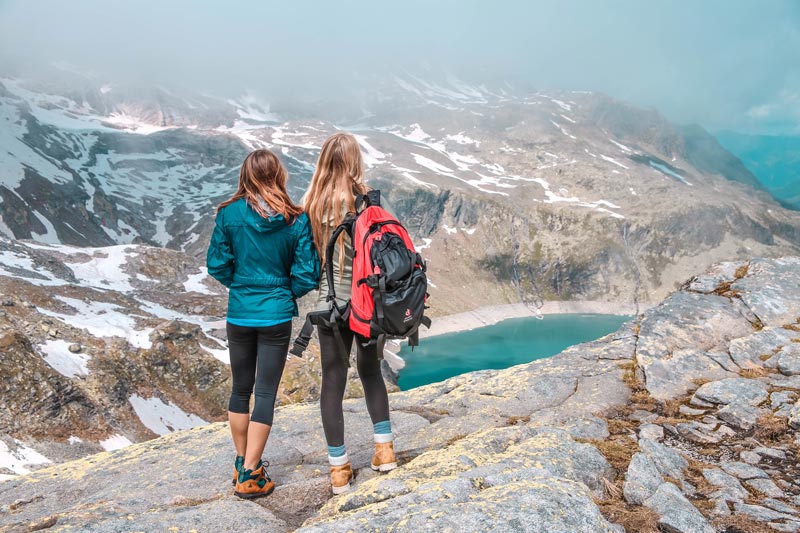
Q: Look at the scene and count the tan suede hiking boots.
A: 2